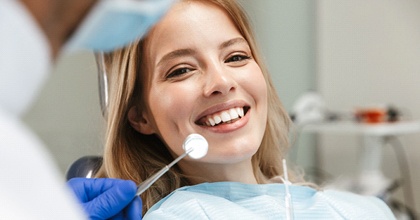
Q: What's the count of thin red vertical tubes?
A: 0